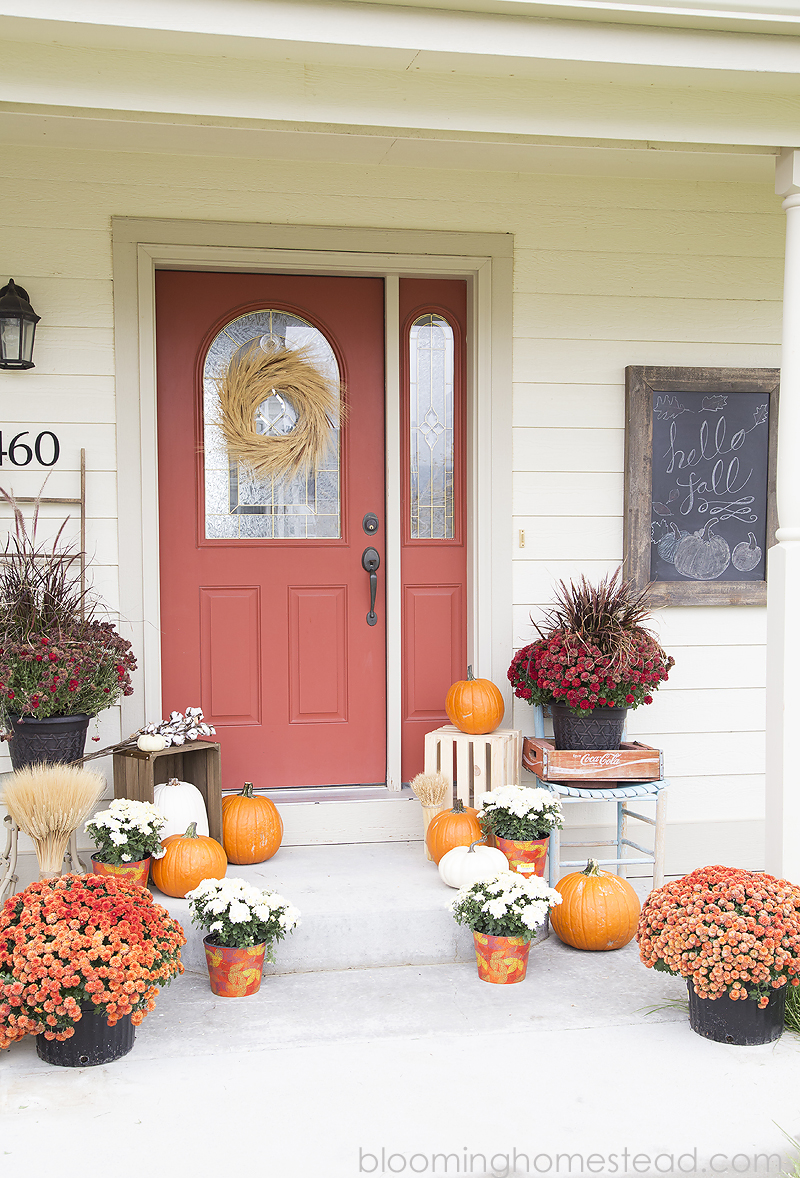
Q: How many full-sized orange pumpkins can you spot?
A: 5